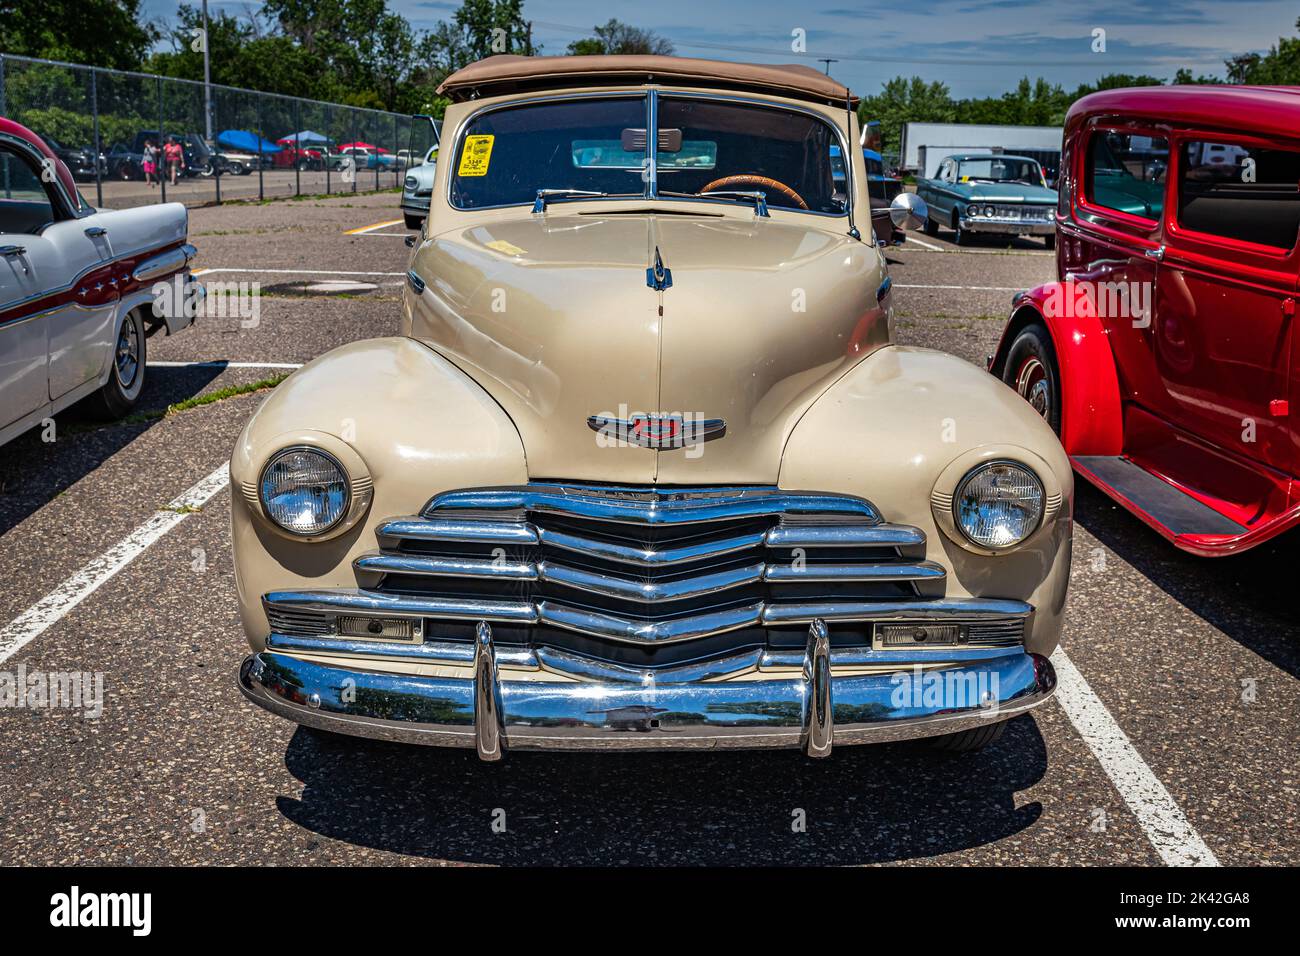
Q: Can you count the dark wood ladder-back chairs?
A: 0